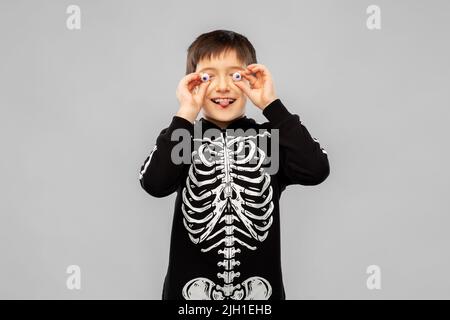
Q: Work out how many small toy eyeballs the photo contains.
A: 2